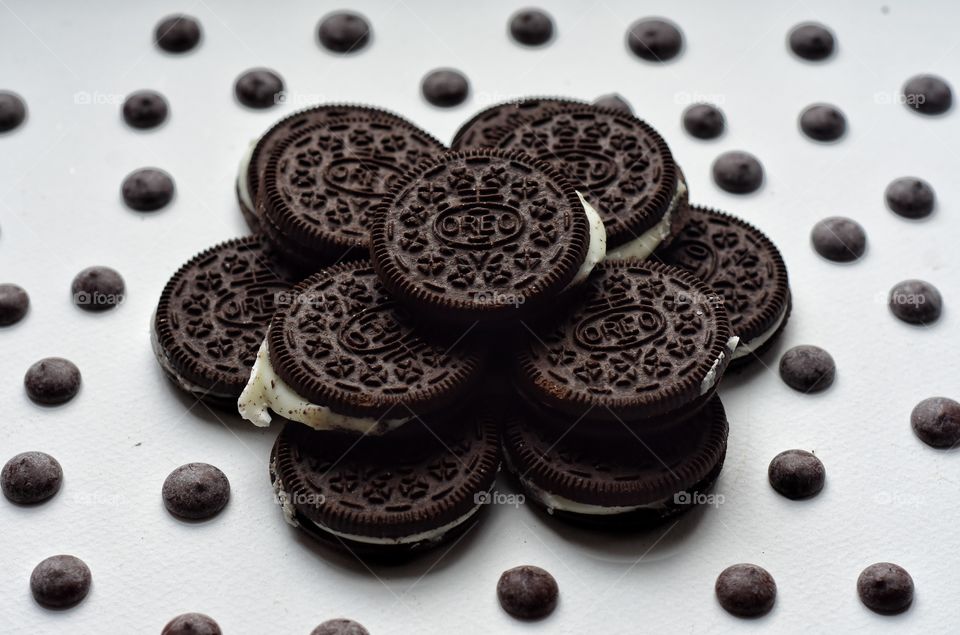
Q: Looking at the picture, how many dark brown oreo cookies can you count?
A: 11